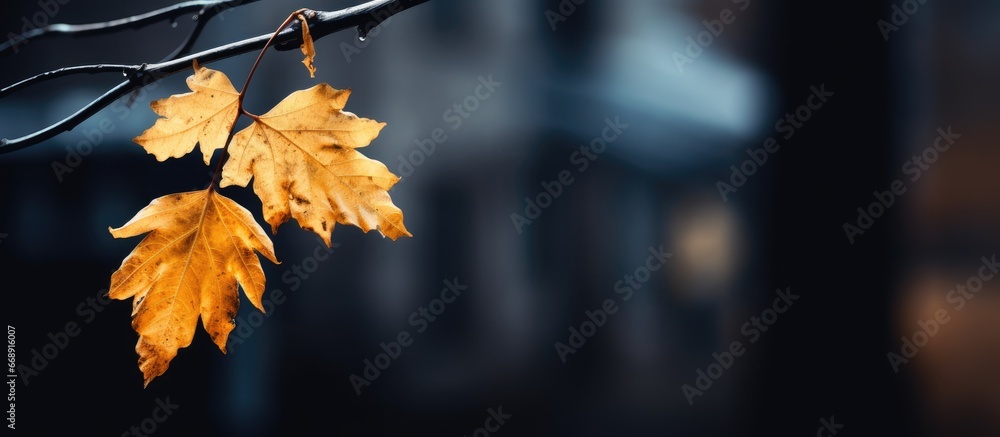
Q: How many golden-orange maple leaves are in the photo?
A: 3